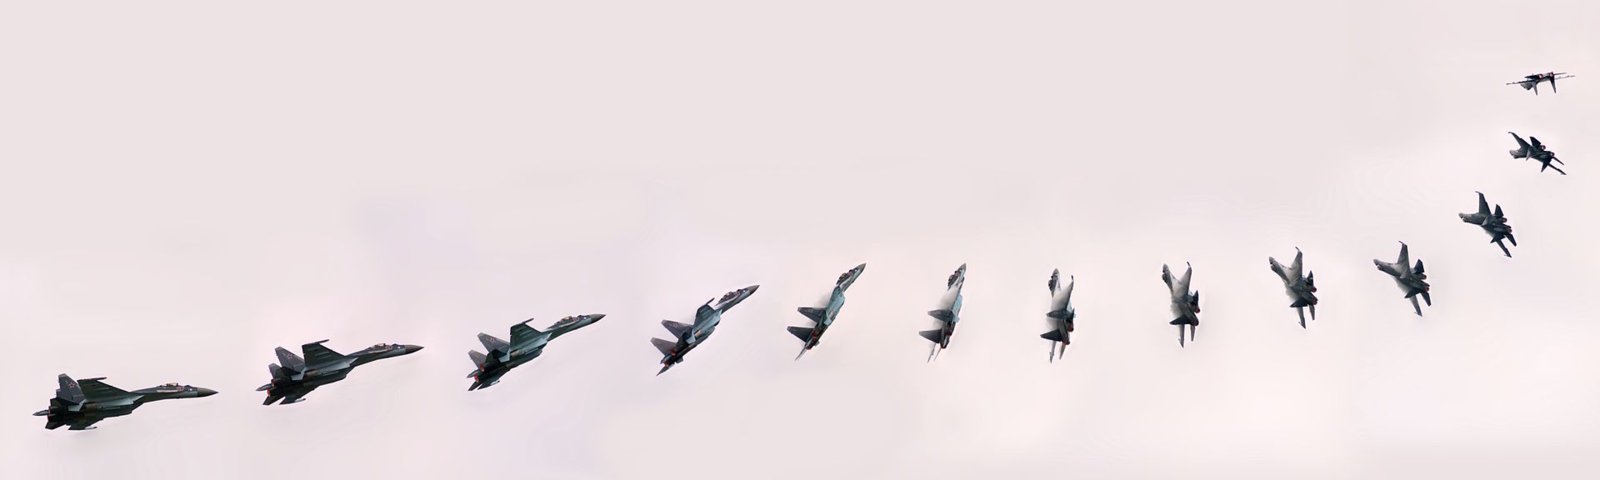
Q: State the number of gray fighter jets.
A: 13